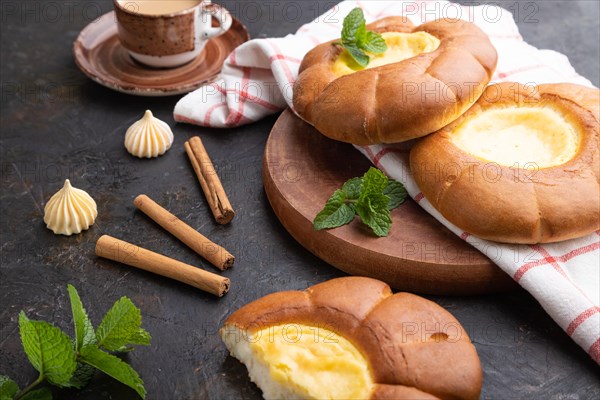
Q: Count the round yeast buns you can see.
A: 3